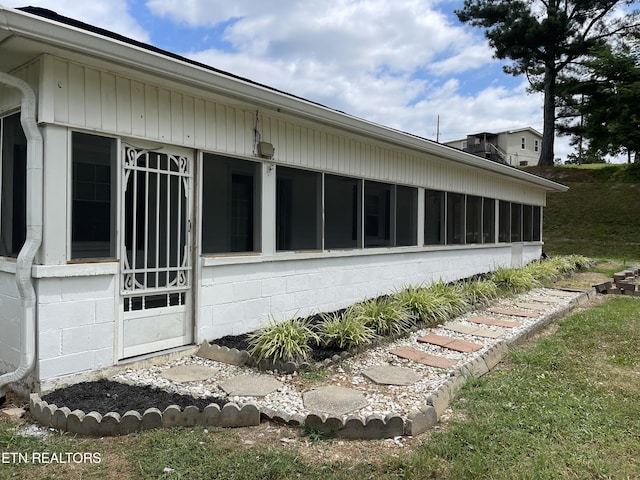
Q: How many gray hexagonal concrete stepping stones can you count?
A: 4